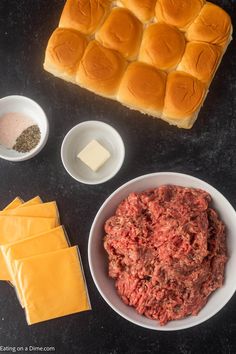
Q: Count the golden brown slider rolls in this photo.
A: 11